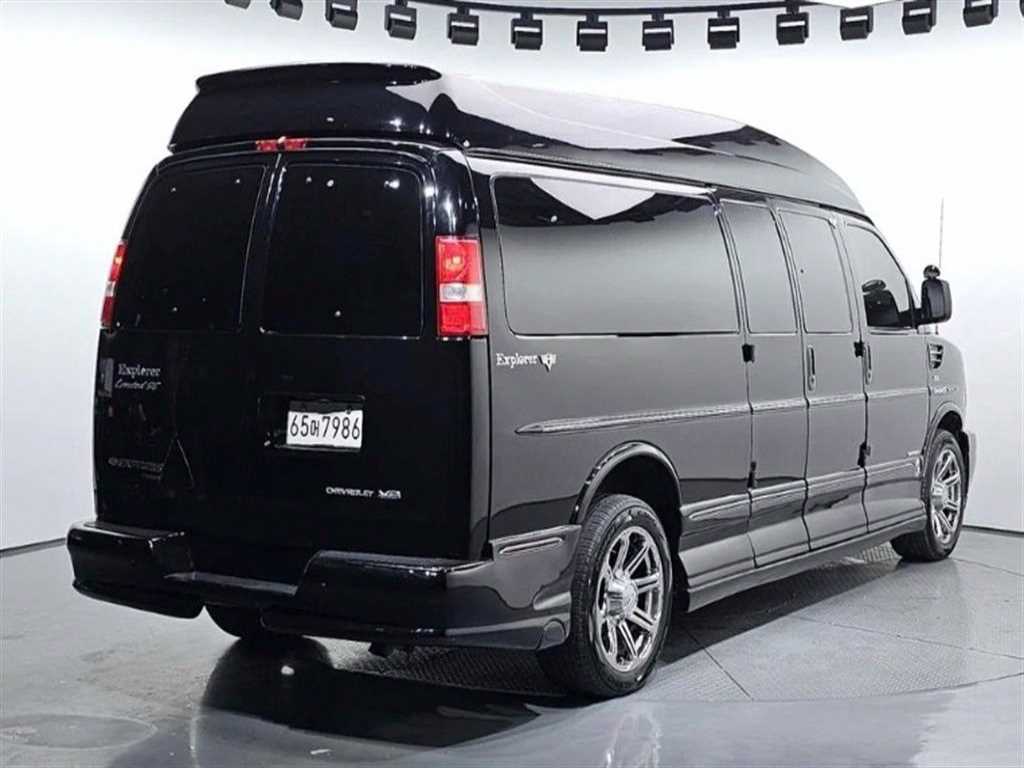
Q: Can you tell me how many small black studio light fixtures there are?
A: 13